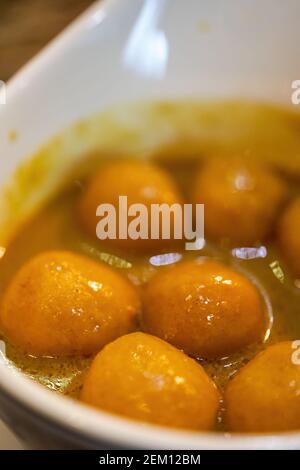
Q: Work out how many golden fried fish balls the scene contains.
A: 7